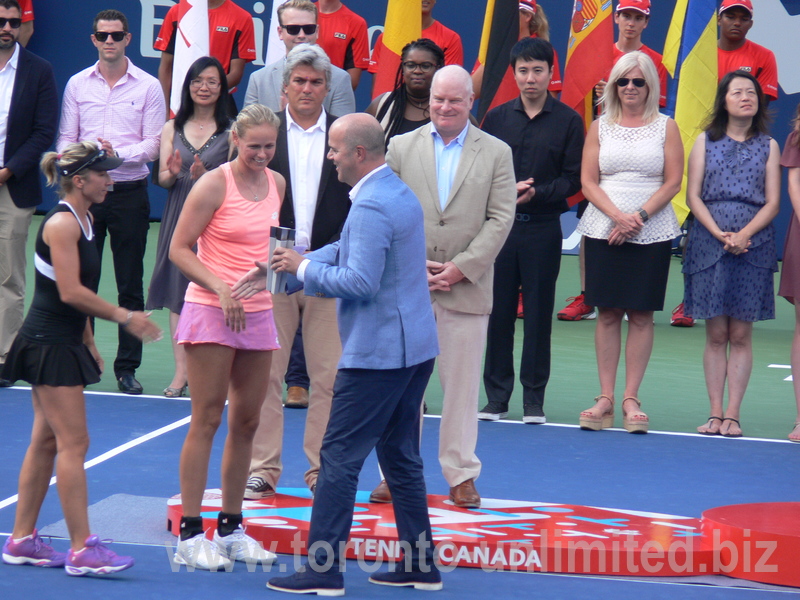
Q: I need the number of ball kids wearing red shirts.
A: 7